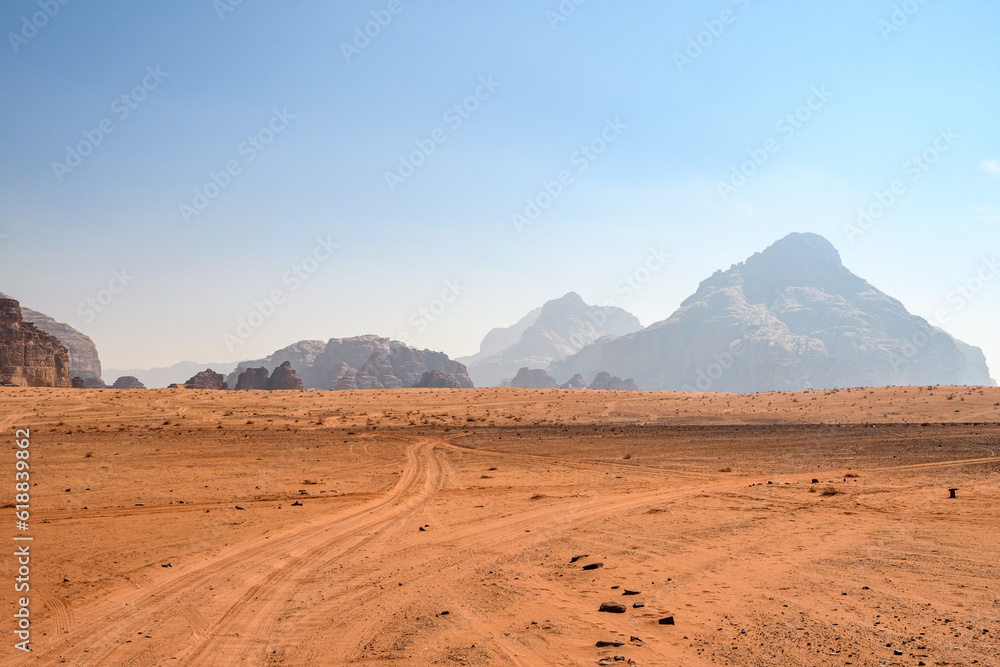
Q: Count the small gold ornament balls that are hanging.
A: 0